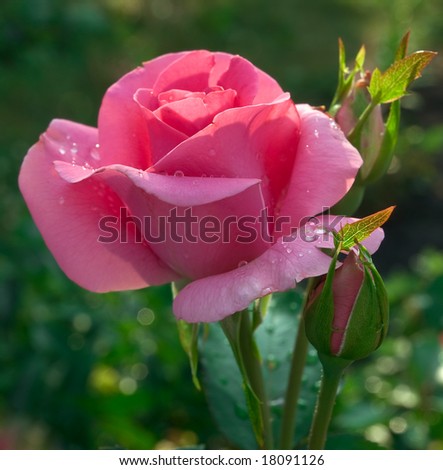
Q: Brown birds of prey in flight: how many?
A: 0